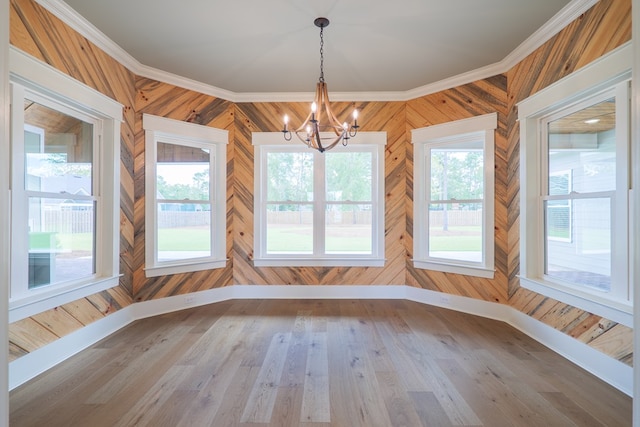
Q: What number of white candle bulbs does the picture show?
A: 5